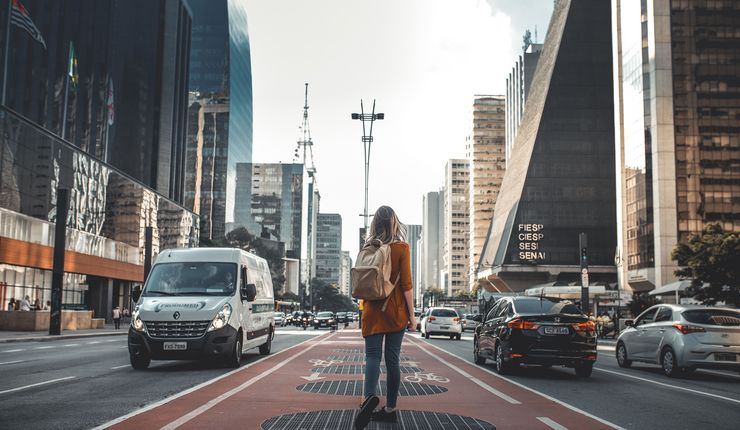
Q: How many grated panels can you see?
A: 5